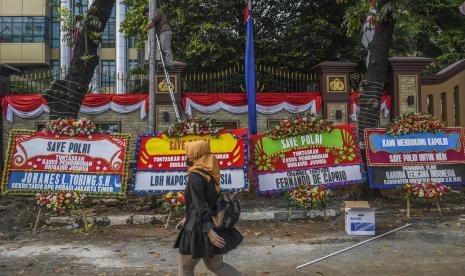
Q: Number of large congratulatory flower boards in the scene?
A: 4